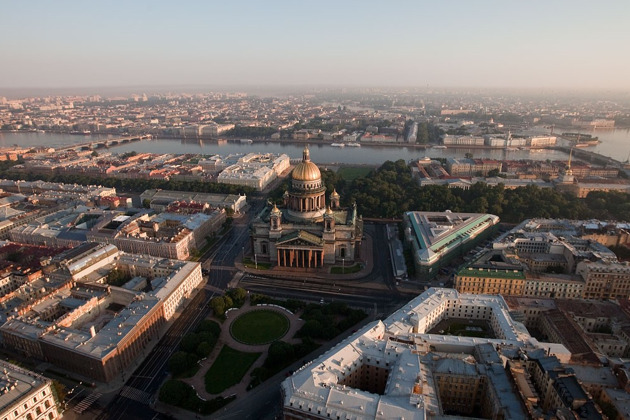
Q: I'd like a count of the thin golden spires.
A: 1